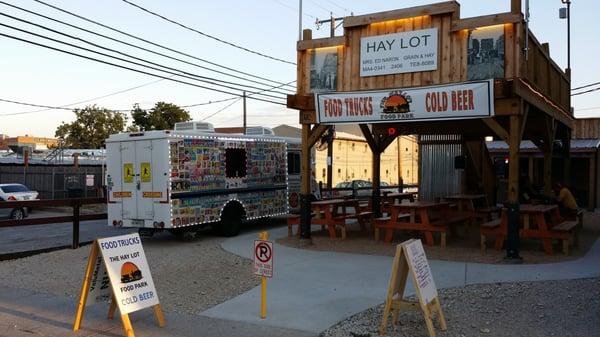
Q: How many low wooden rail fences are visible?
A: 1